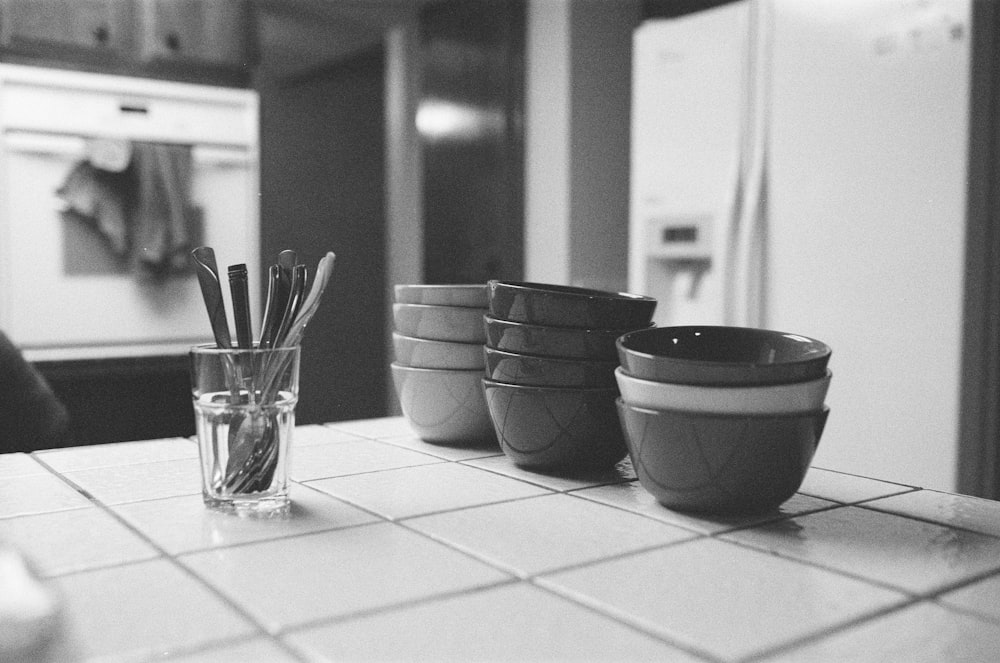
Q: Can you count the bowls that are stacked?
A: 11